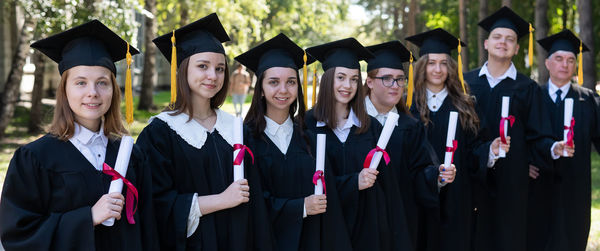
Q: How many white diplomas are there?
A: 7